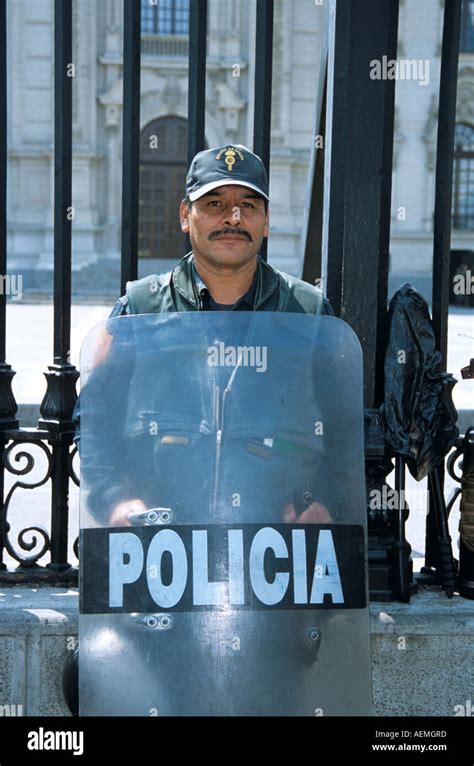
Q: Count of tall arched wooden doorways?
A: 1